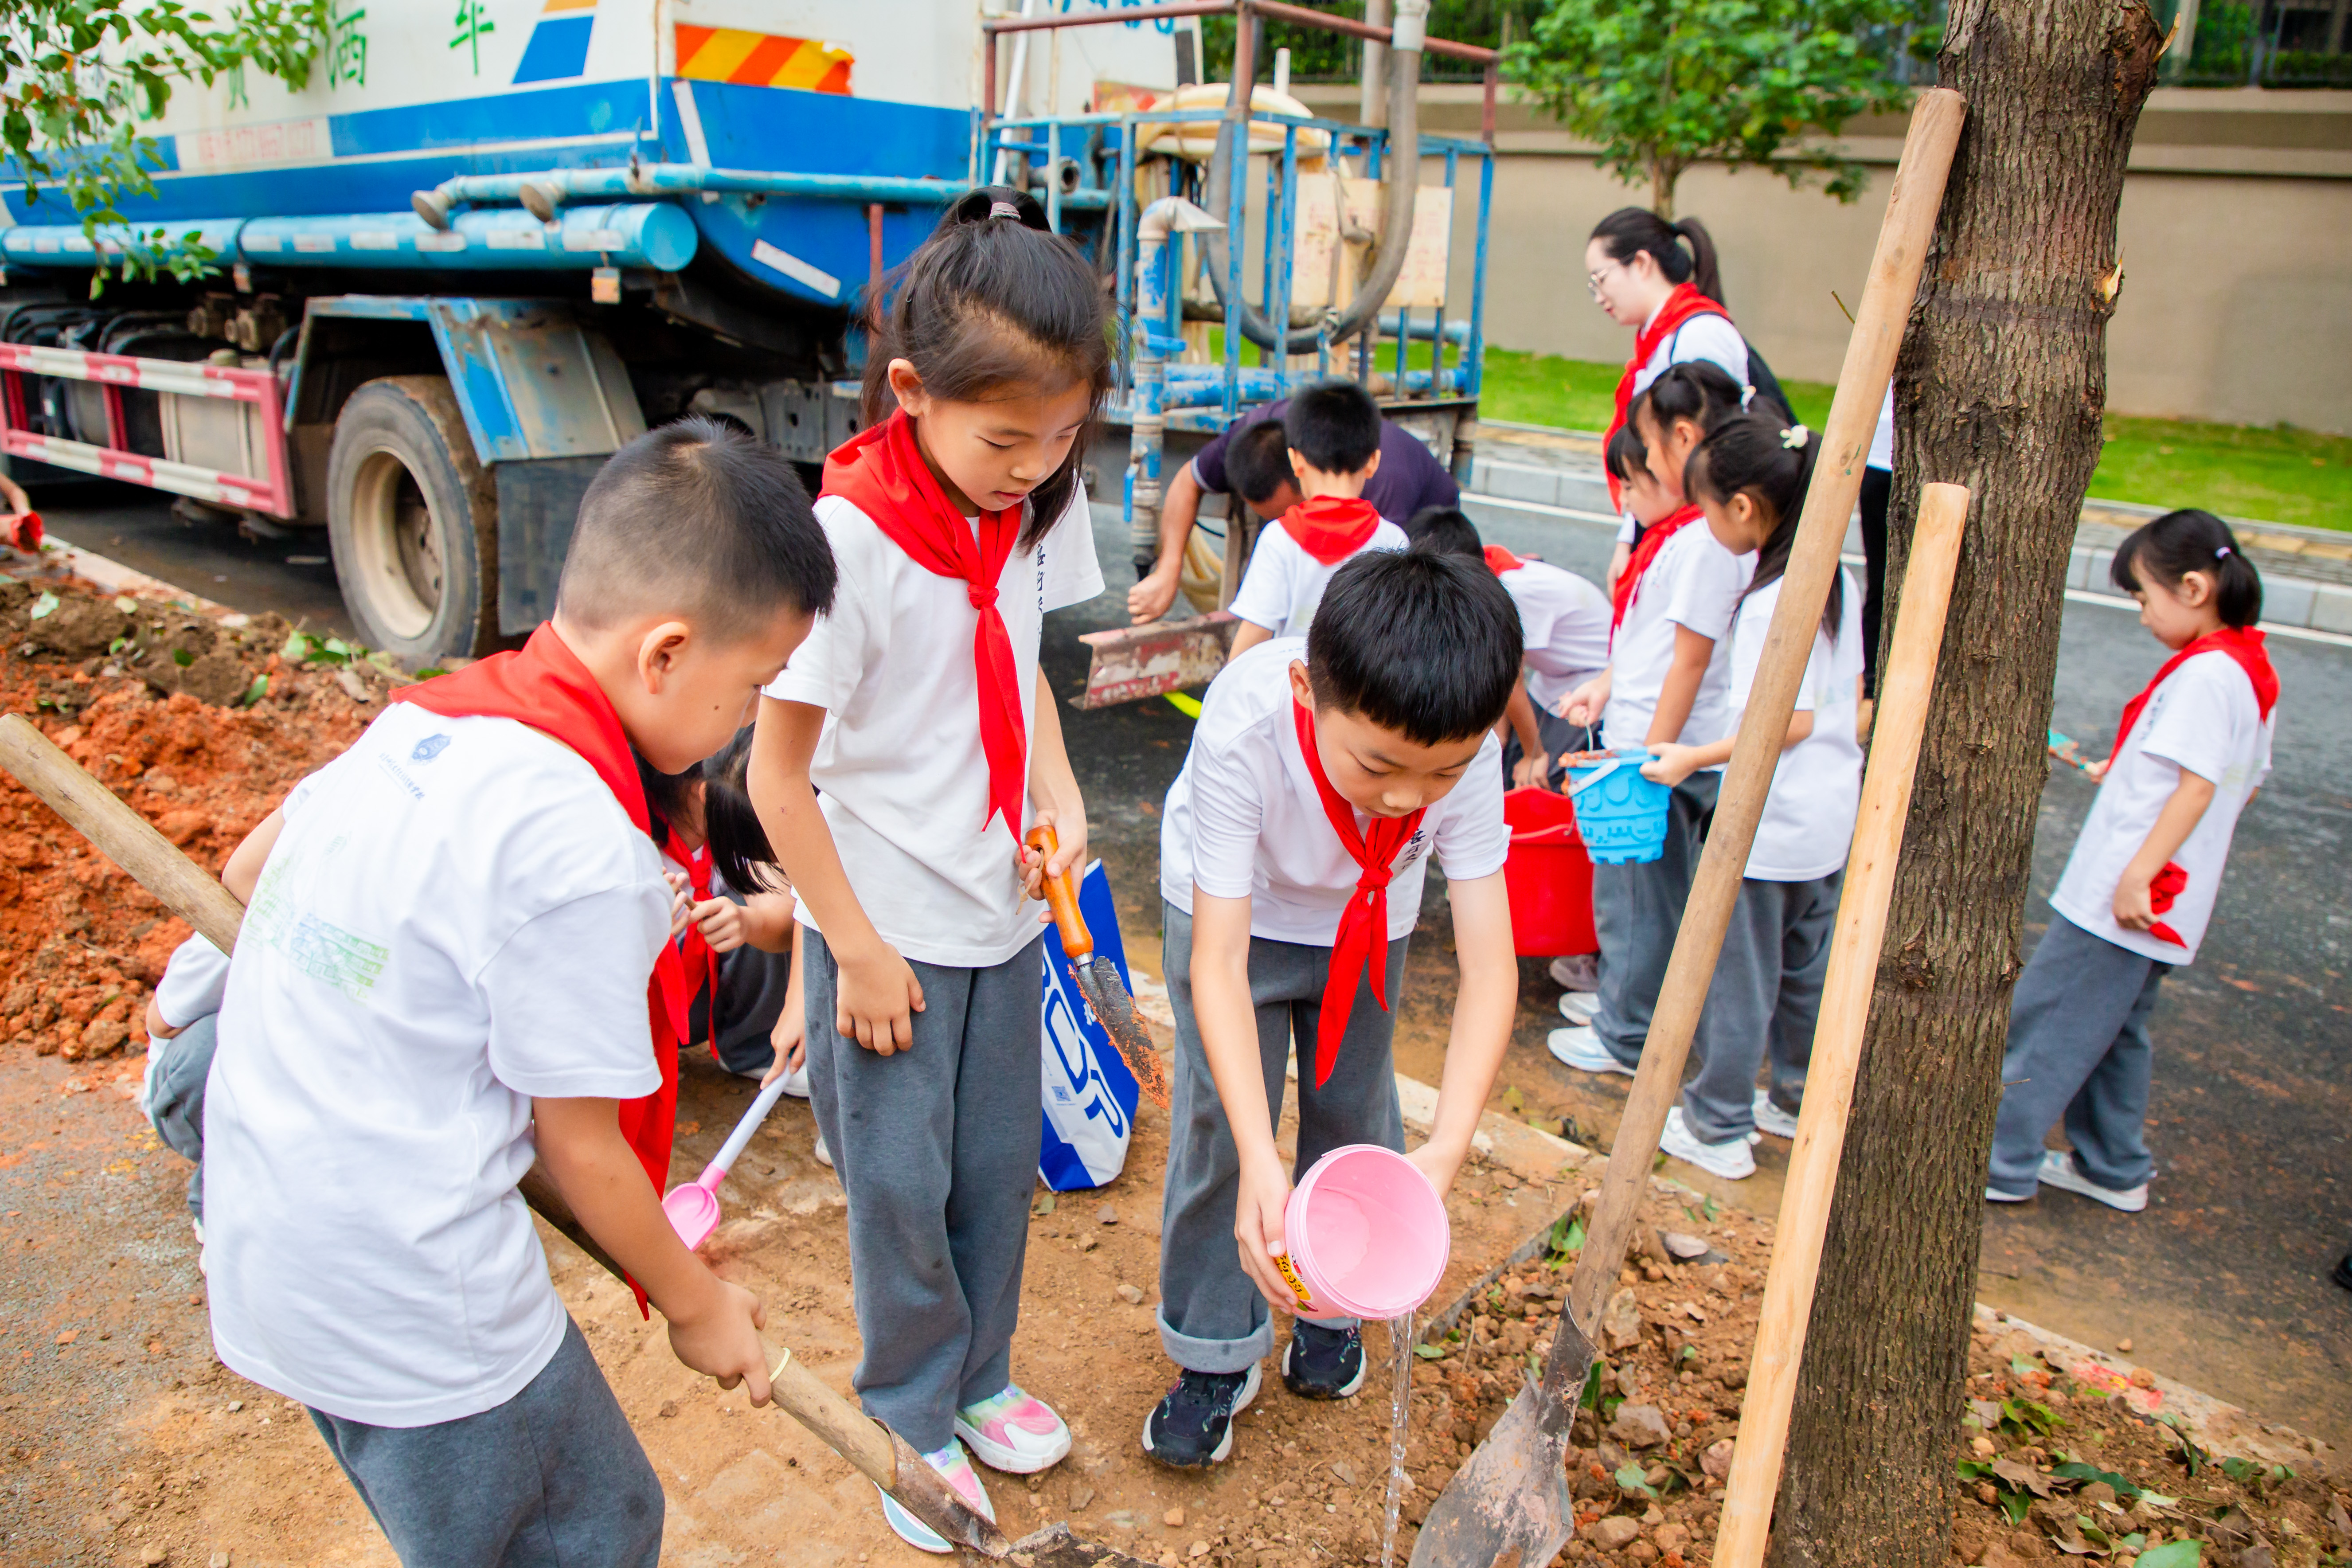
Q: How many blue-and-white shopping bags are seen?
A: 1